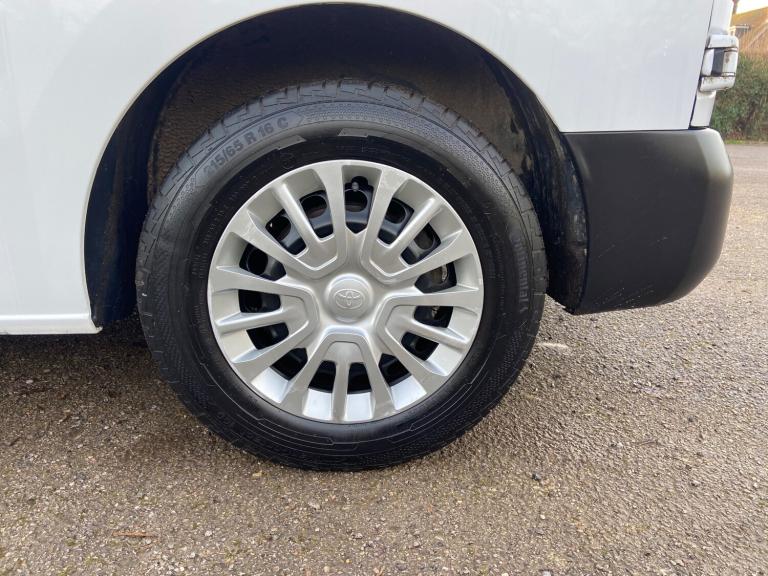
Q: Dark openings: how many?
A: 15